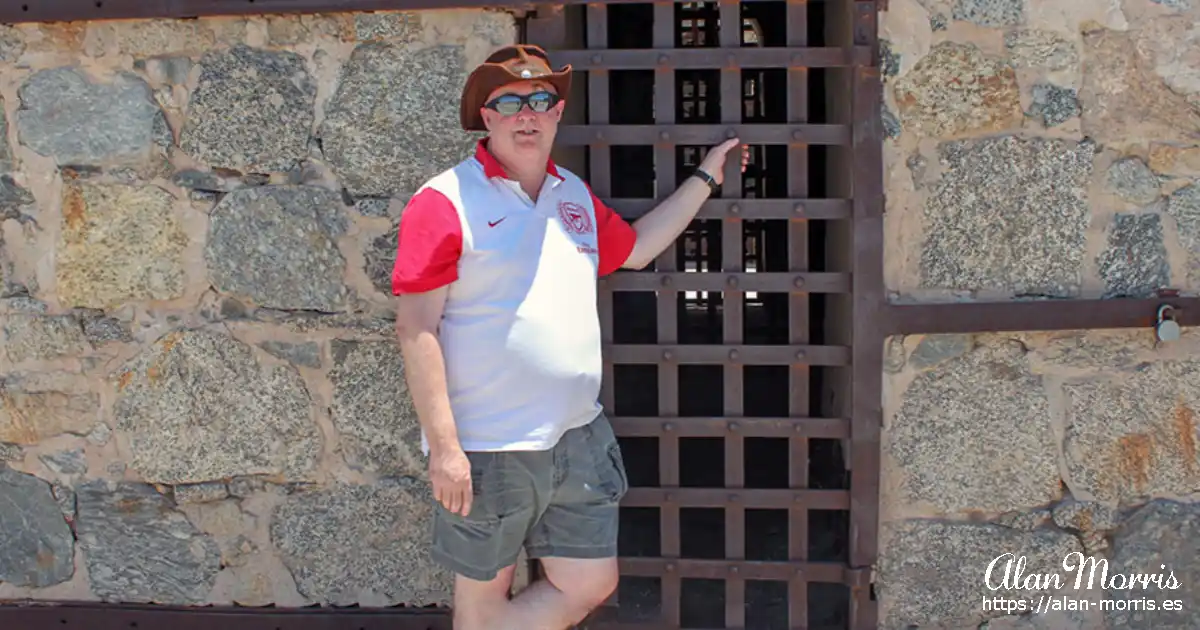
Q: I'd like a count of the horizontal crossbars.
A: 8